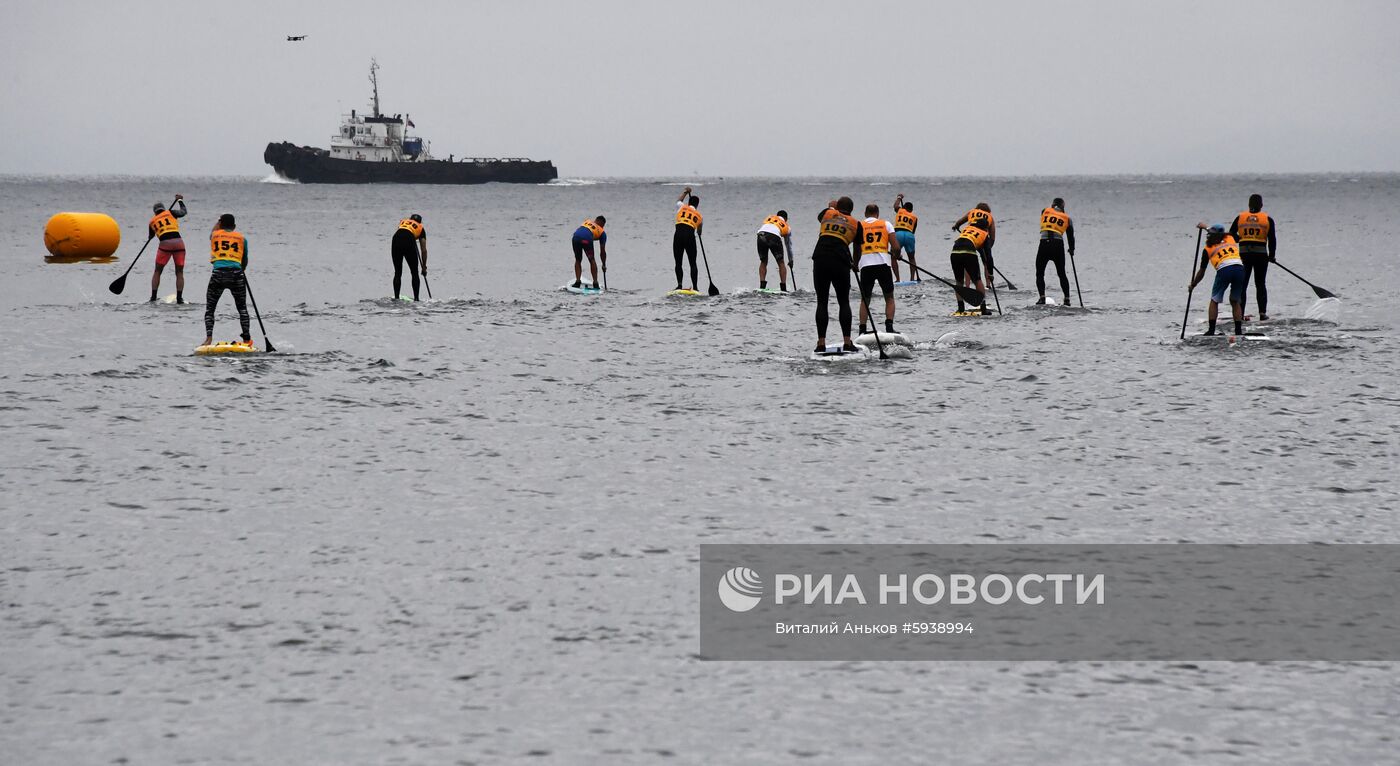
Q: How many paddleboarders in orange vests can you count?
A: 14